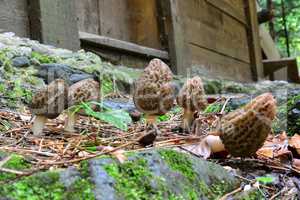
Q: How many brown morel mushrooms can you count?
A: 5